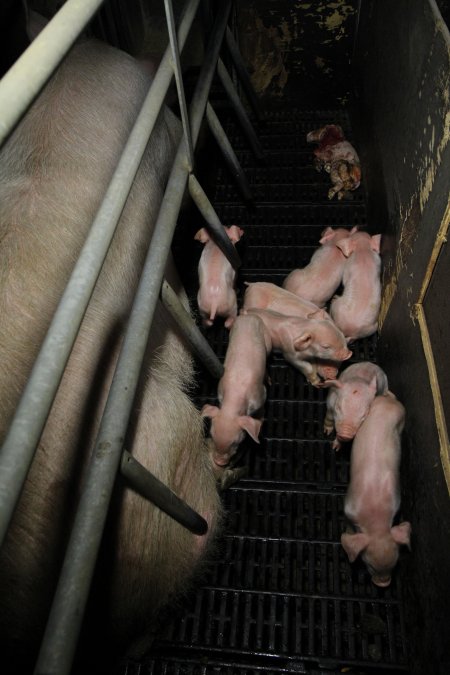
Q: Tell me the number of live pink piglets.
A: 8